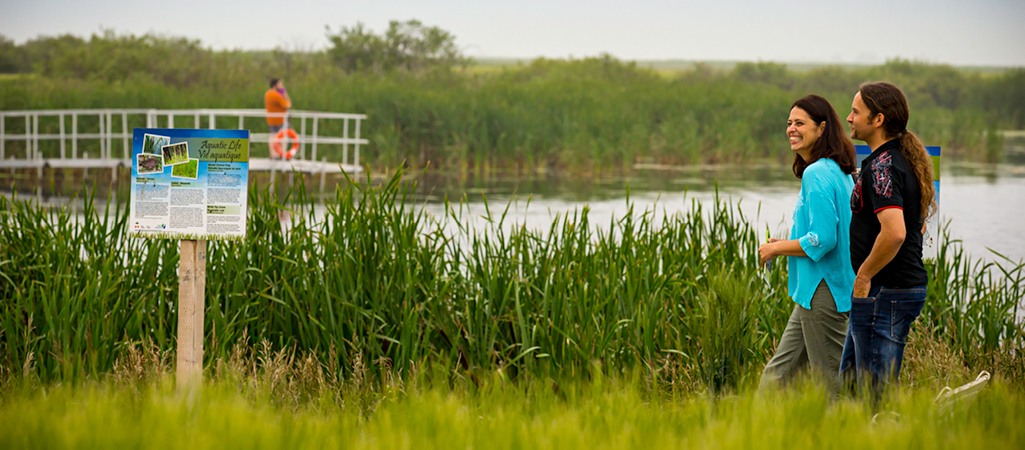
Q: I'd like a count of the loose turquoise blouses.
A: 1